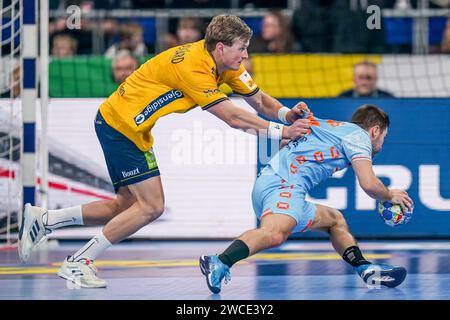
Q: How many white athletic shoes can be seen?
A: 2